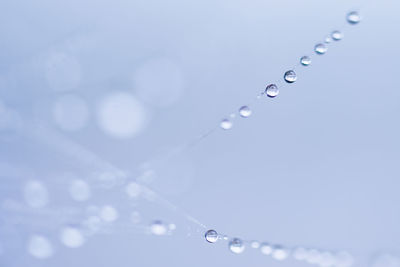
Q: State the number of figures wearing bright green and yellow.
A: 0